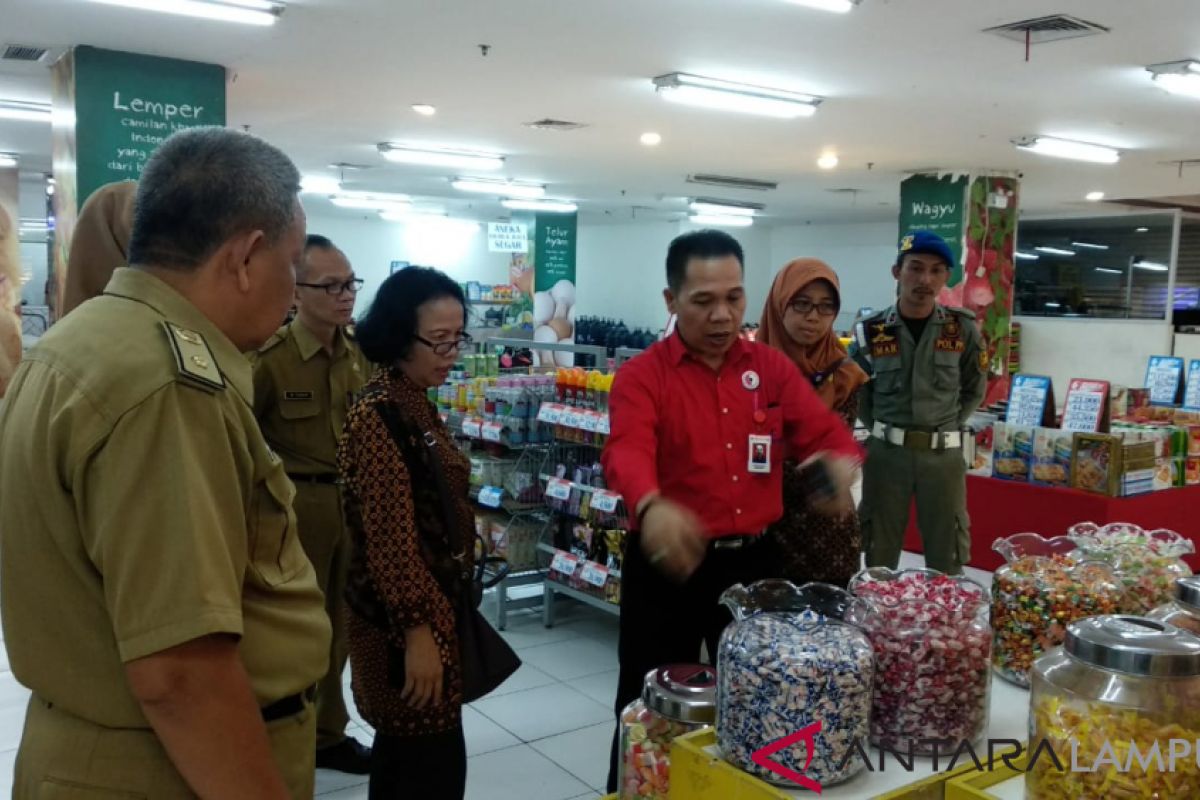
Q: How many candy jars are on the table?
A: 7